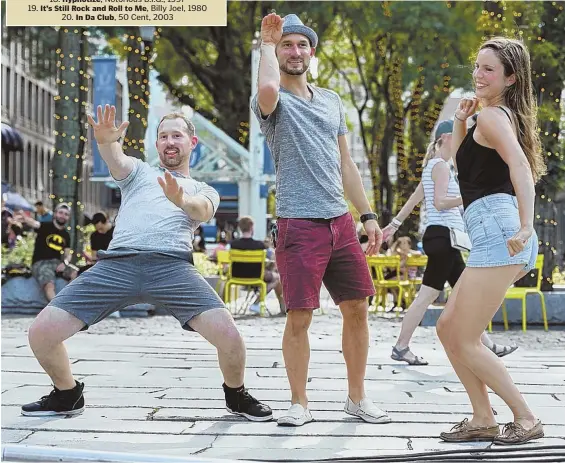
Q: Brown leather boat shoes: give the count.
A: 2